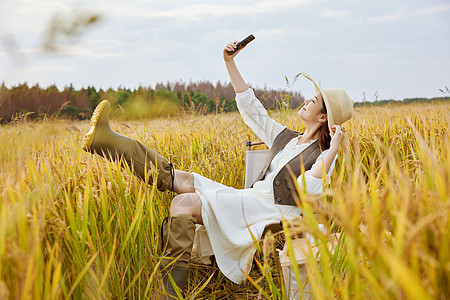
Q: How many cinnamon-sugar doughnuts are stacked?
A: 0